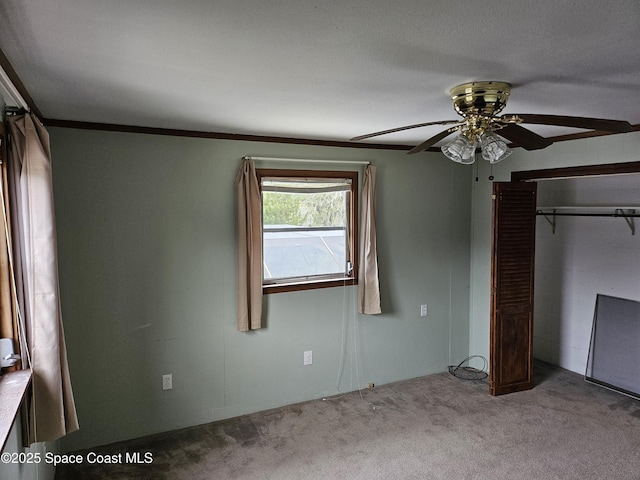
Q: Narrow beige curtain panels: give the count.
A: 3